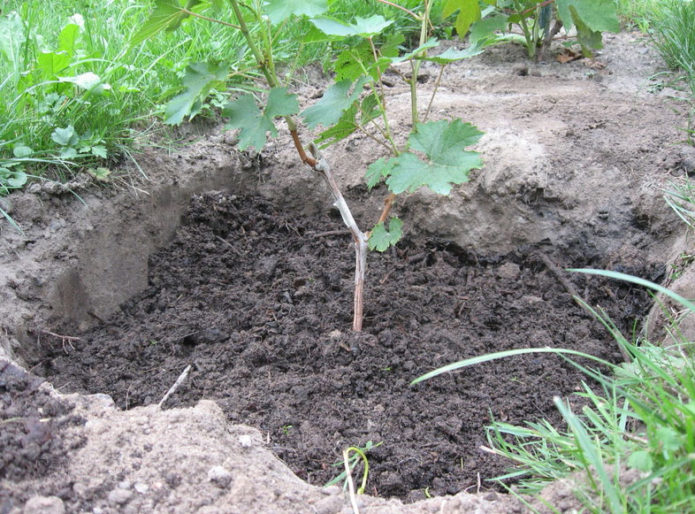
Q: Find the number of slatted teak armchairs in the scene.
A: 0